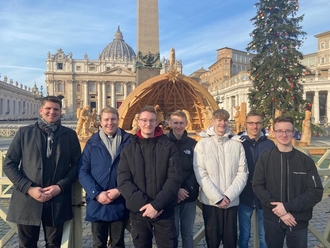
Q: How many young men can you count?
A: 7